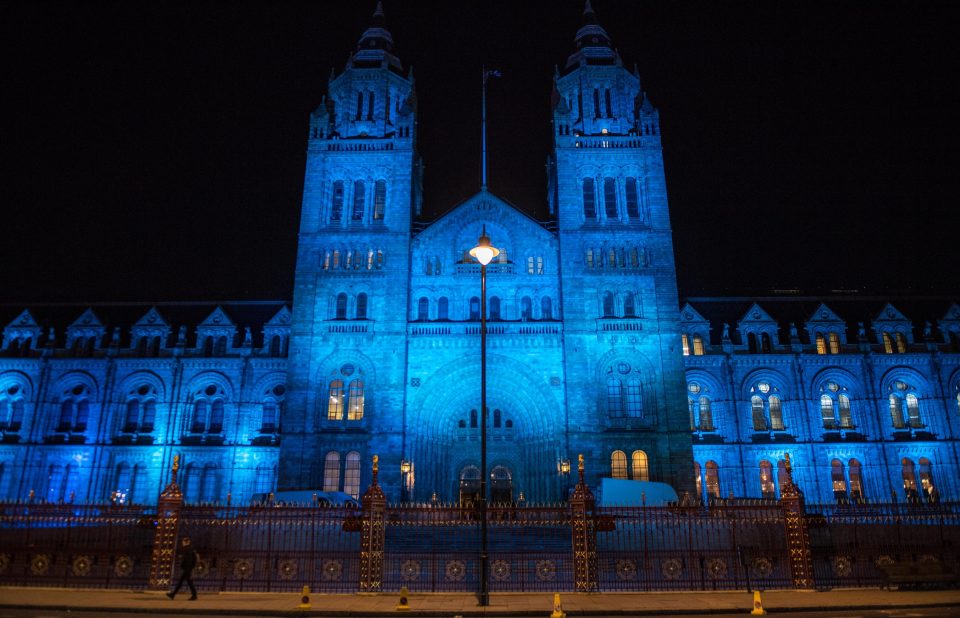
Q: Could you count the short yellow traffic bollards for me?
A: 4